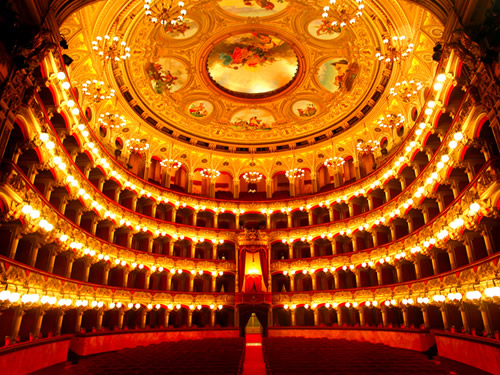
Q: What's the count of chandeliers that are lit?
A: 15